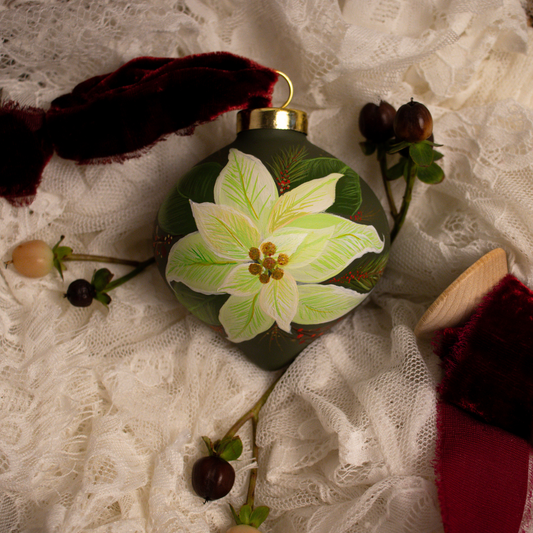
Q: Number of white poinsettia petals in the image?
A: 11